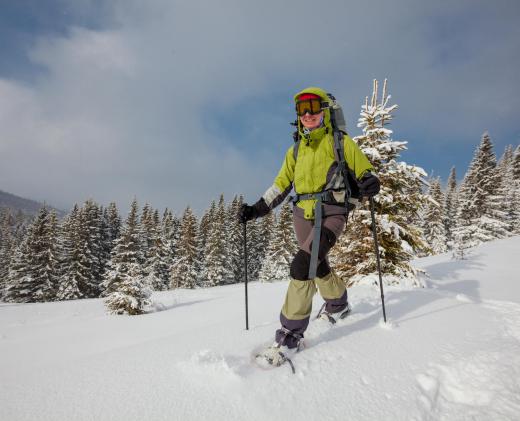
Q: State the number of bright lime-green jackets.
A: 1